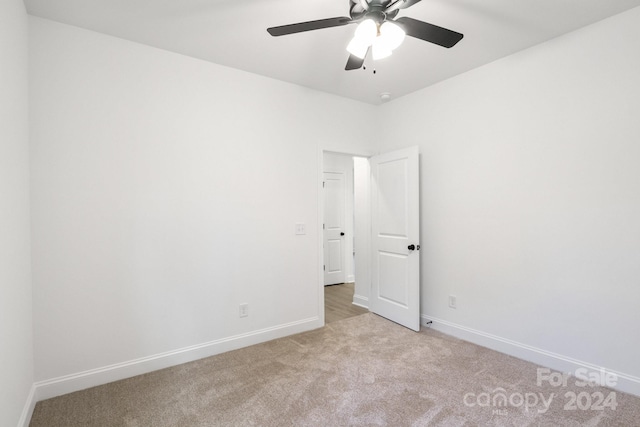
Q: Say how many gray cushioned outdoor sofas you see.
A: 0